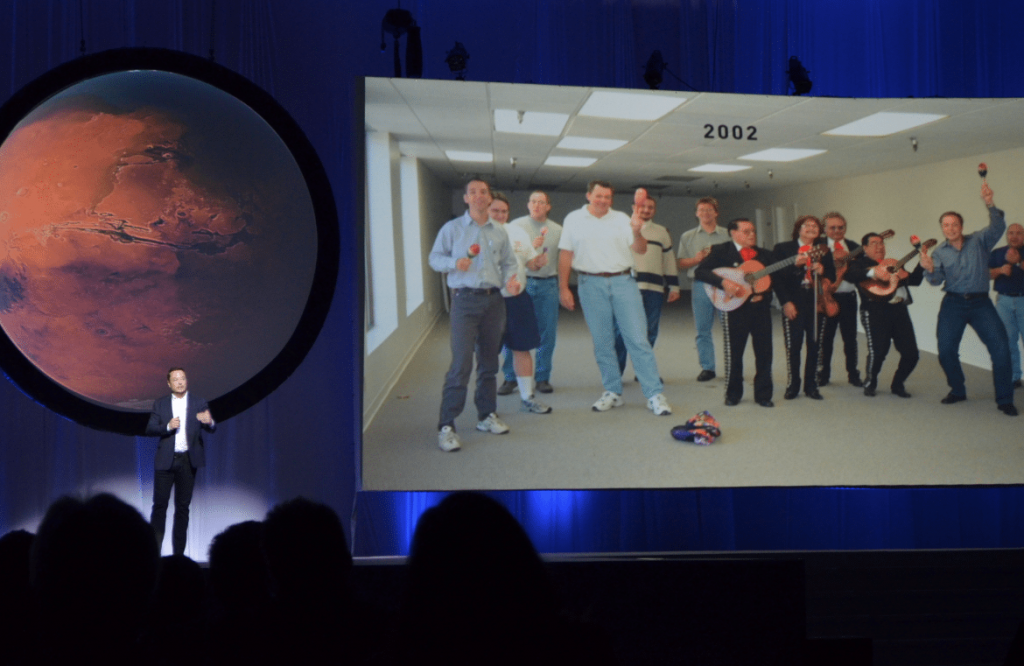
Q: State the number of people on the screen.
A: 12